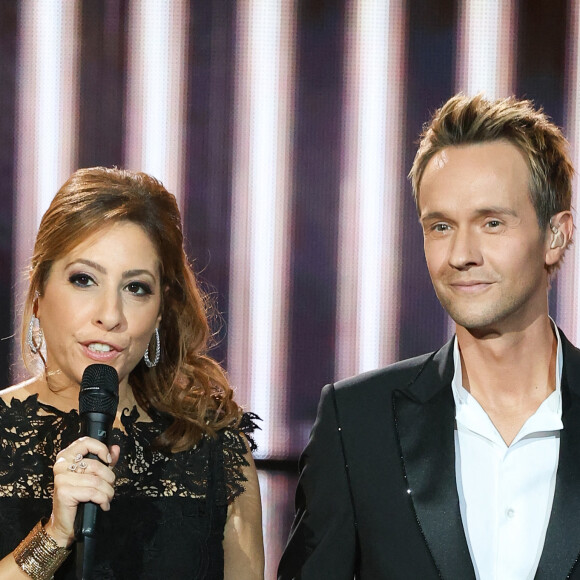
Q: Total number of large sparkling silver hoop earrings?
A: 2